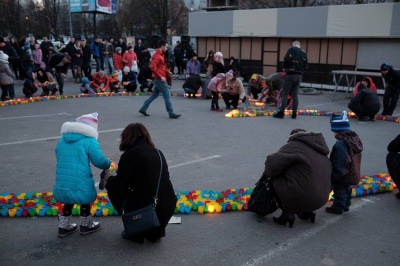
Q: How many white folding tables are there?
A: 1